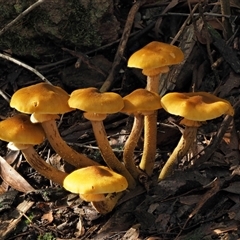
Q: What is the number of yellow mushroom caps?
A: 7